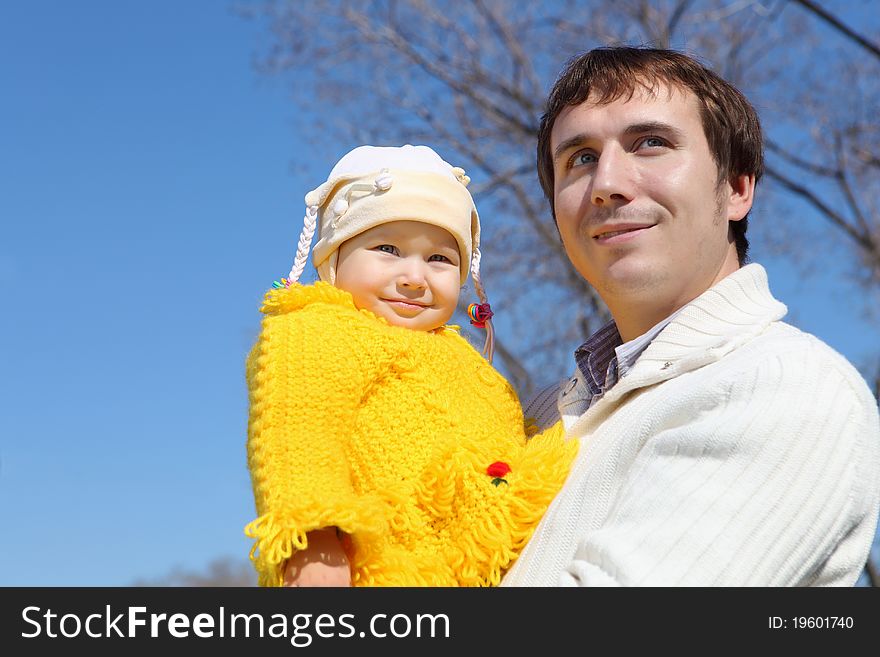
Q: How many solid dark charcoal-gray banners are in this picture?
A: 1